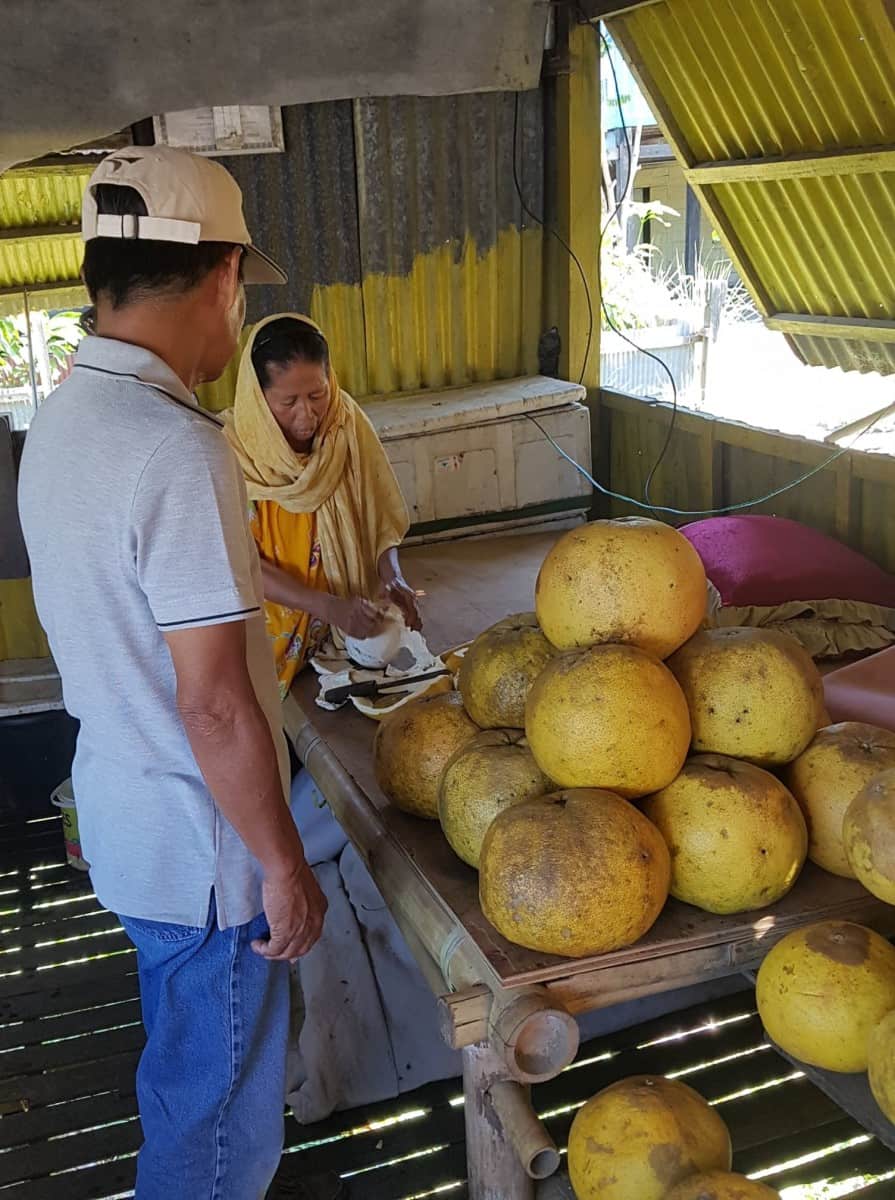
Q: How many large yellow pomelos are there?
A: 14